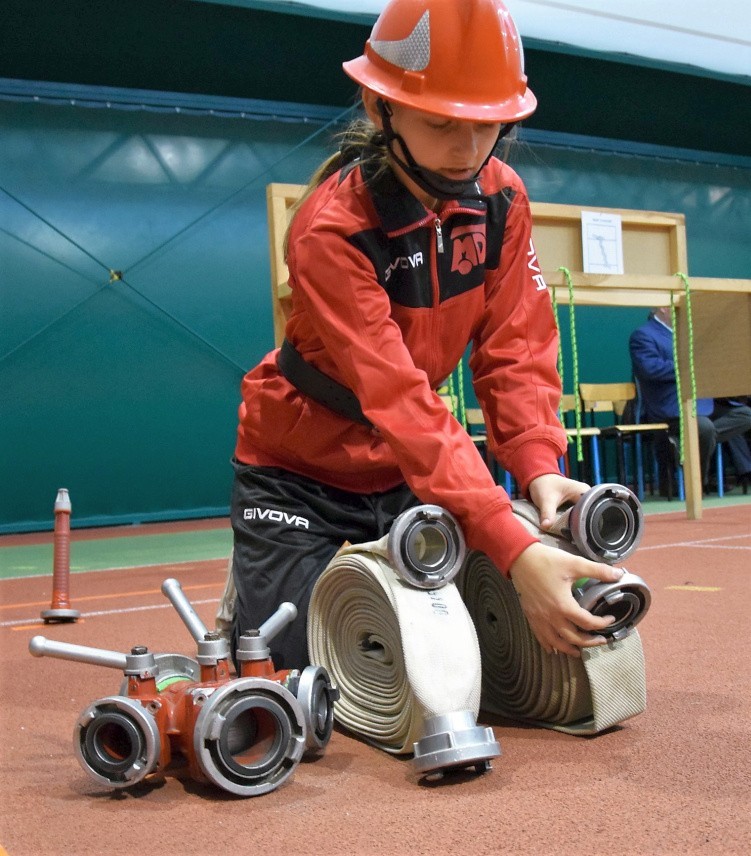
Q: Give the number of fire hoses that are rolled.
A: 2